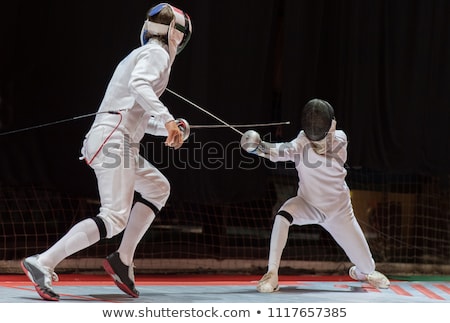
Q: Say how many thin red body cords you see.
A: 1